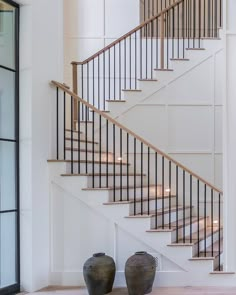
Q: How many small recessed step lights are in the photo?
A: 3